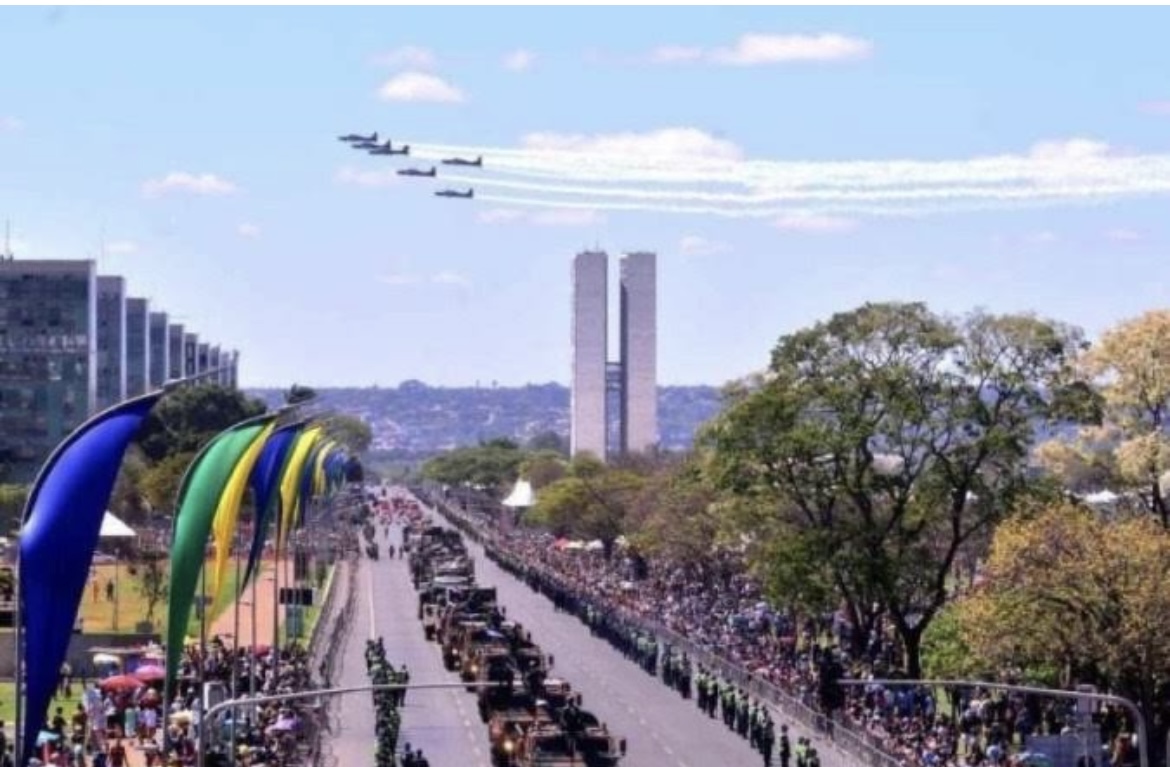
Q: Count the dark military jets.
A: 6